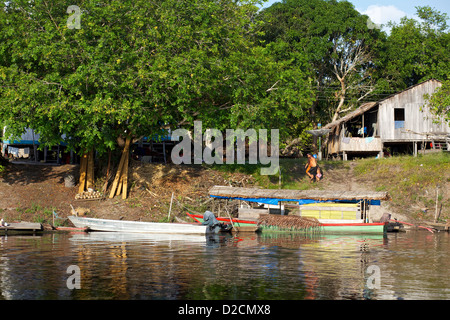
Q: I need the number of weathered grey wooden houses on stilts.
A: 1